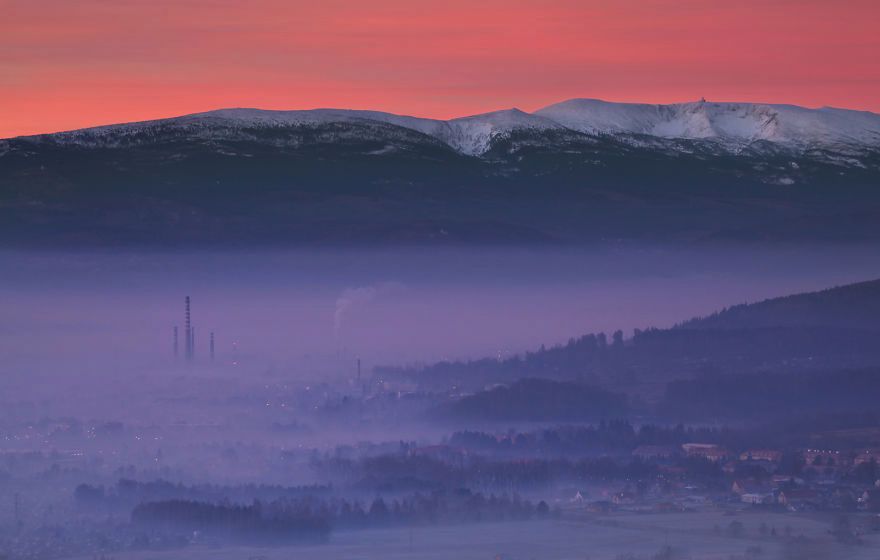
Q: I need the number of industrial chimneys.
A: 5